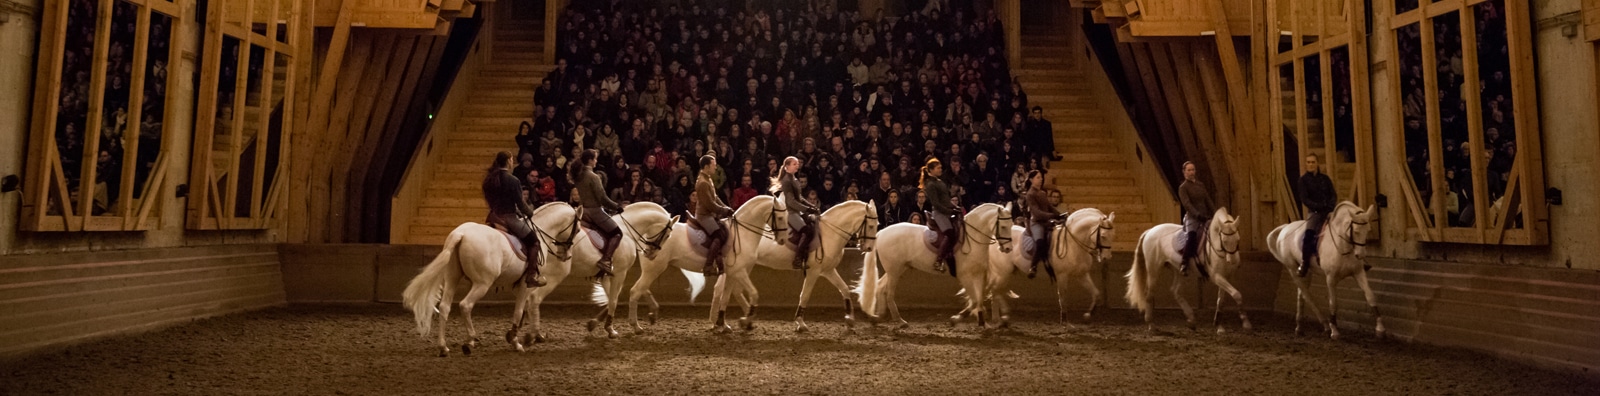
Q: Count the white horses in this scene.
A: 8